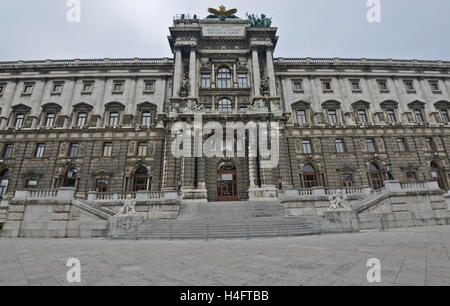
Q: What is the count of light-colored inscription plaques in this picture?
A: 1